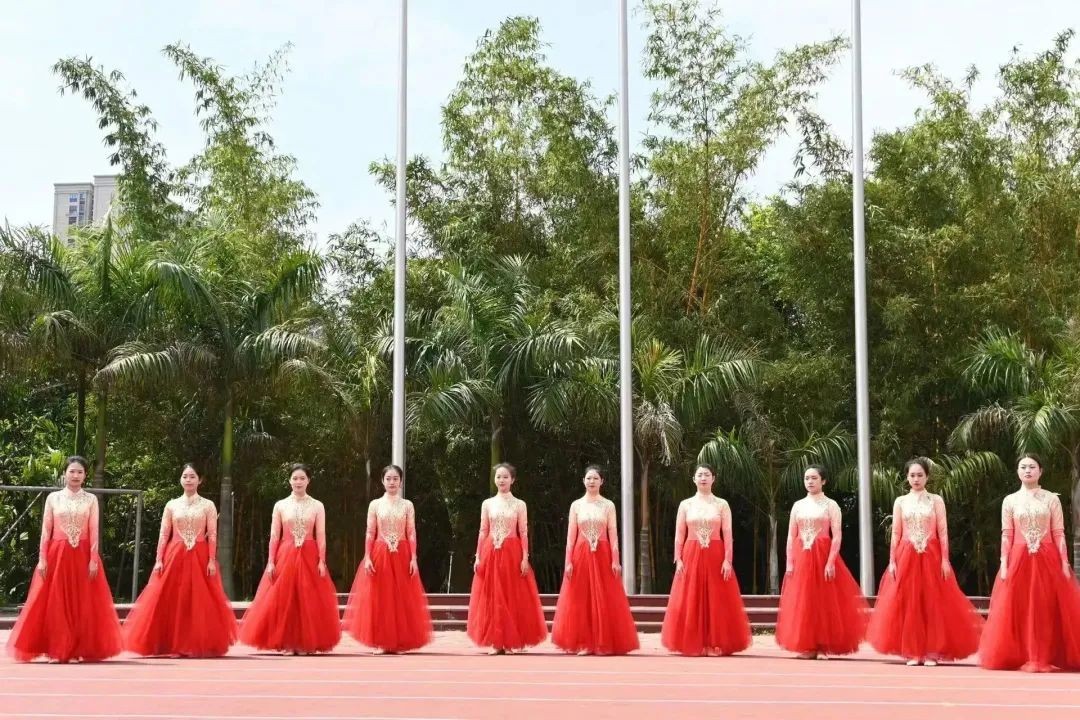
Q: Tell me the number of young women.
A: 10